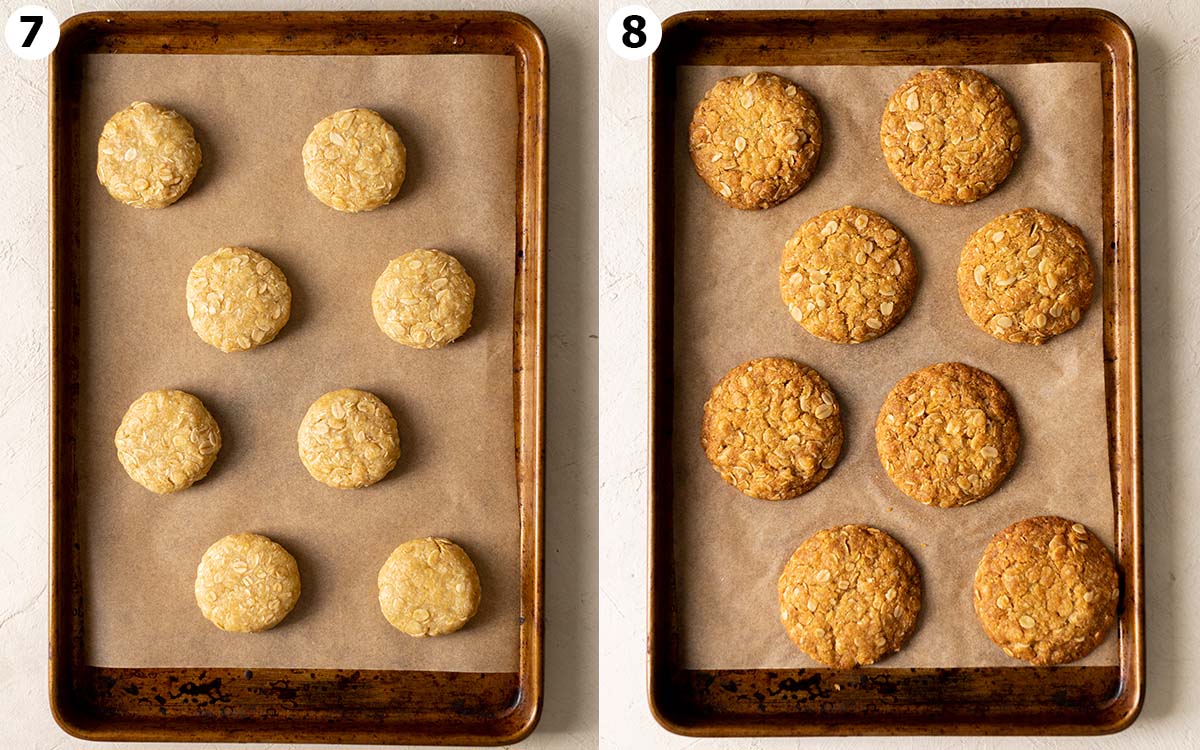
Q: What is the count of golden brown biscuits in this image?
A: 8